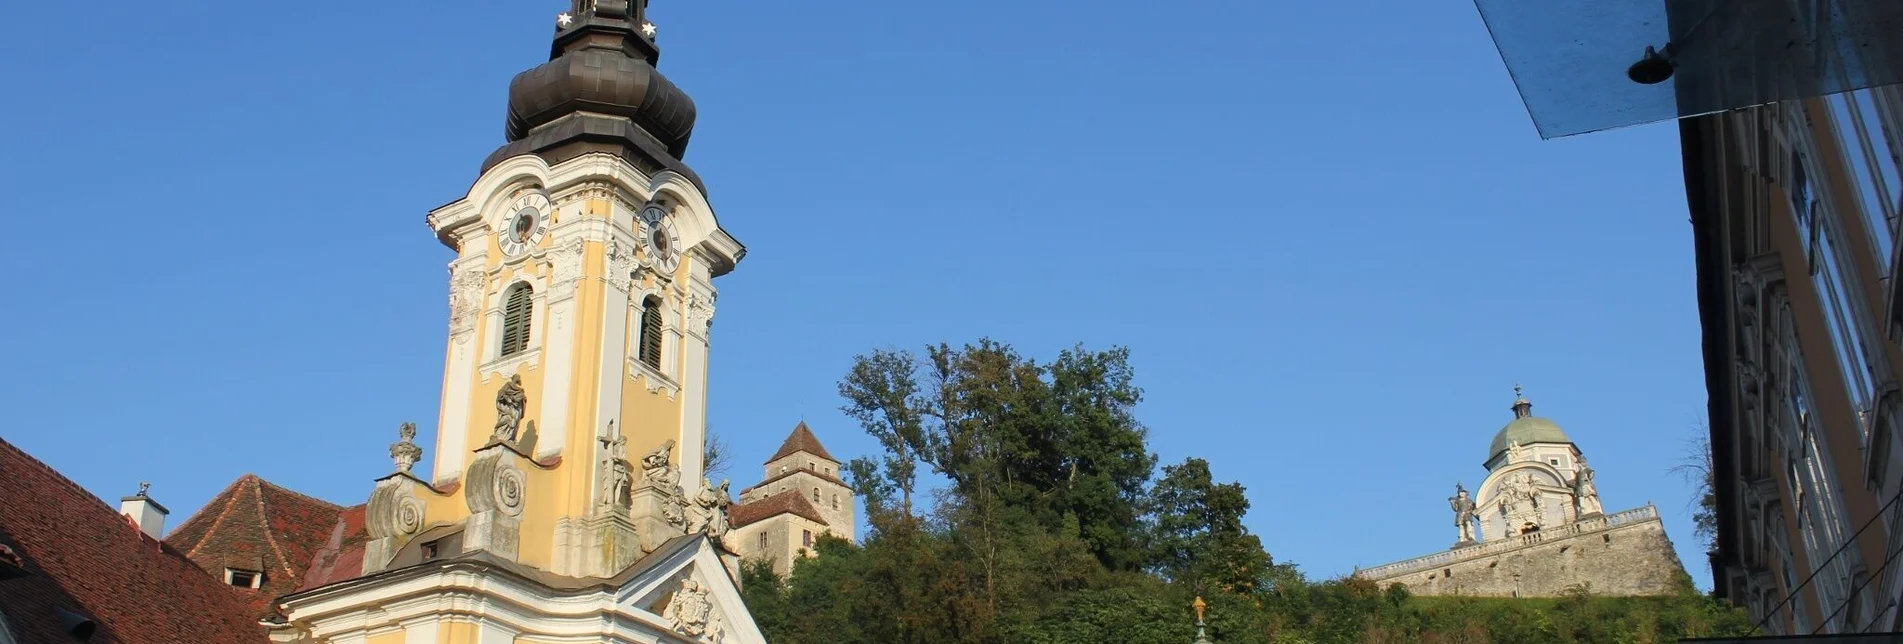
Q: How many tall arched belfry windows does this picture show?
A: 2